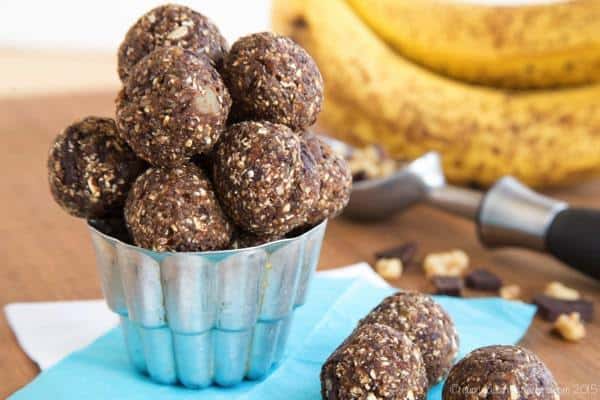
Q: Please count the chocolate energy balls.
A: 10